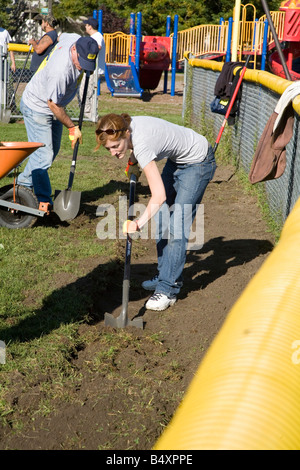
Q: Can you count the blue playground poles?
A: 10